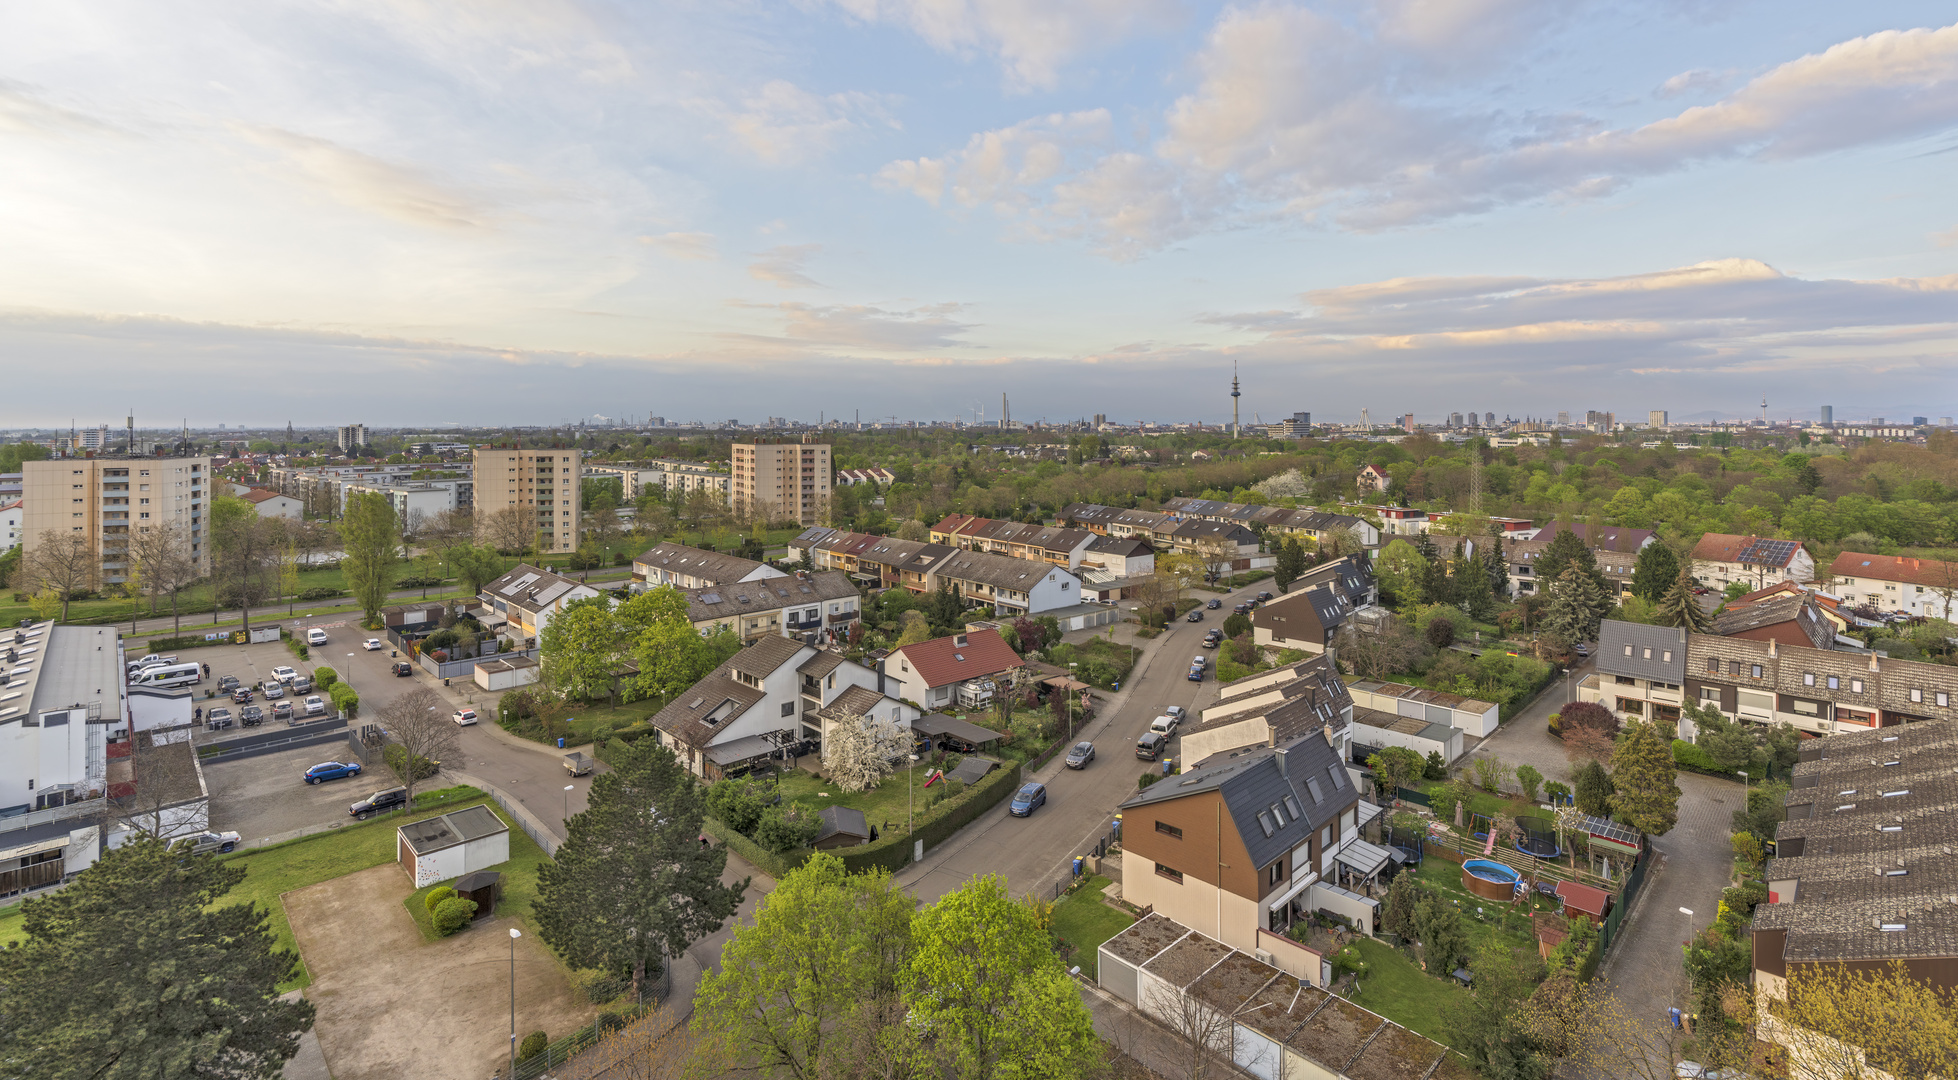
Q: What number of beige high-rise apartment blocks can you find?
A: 3